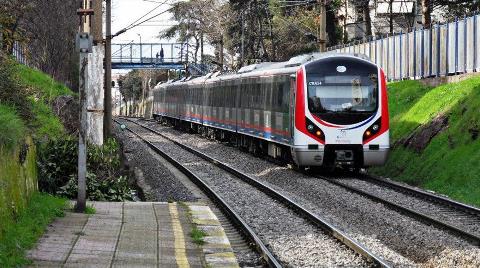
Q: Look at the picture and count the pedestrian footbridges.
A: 1